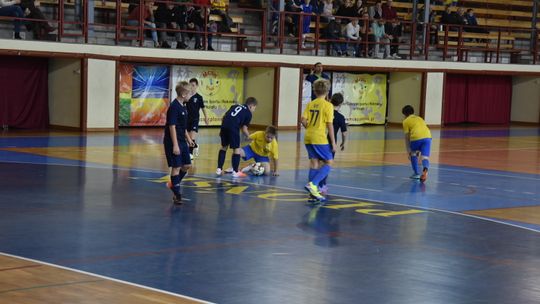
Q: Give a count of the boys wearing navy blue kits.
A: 4